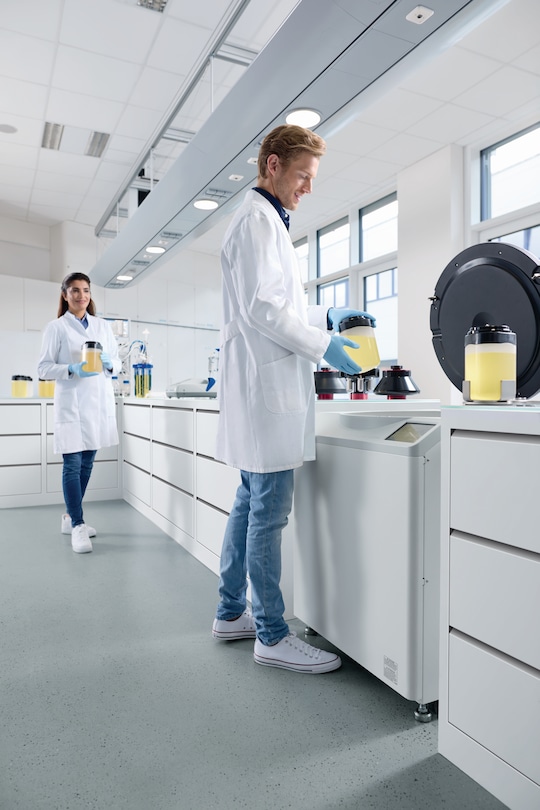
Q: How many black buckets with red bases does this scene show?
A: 3